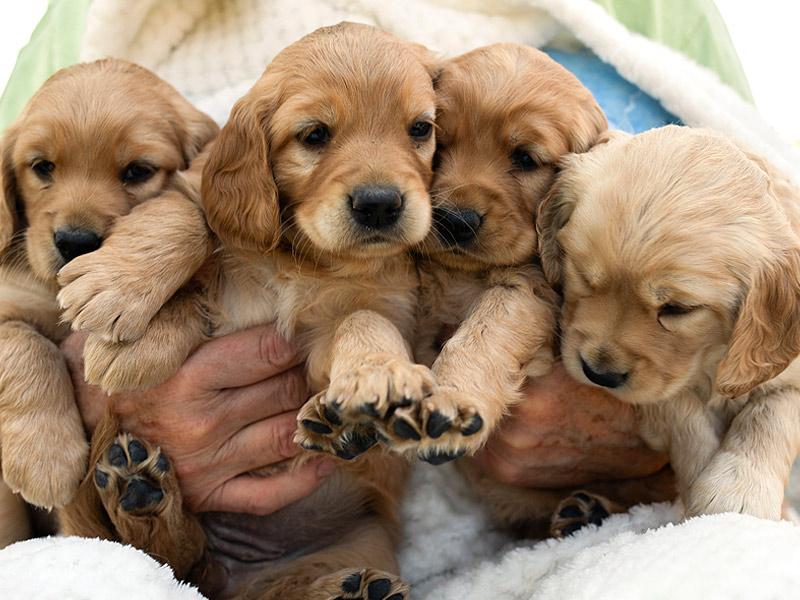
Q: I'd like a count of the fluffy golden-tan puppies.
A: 4